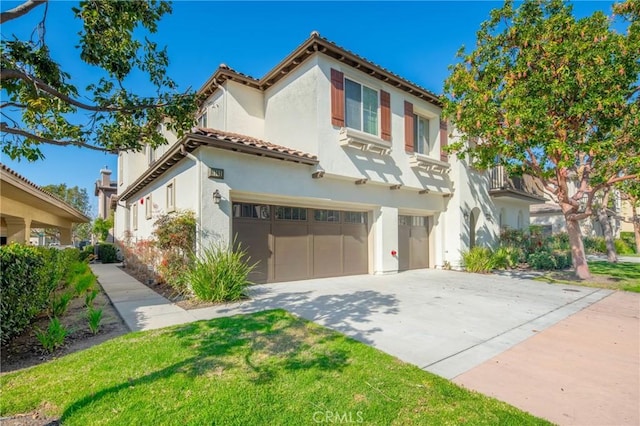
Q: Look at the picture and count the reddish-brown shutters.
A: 4